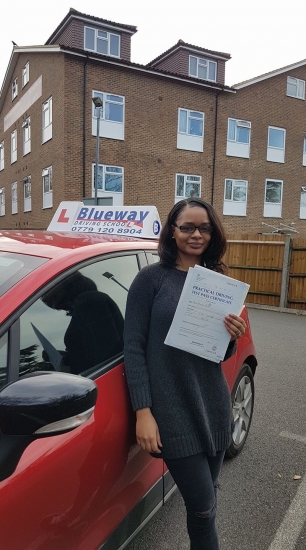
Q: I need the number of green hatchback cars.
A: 0